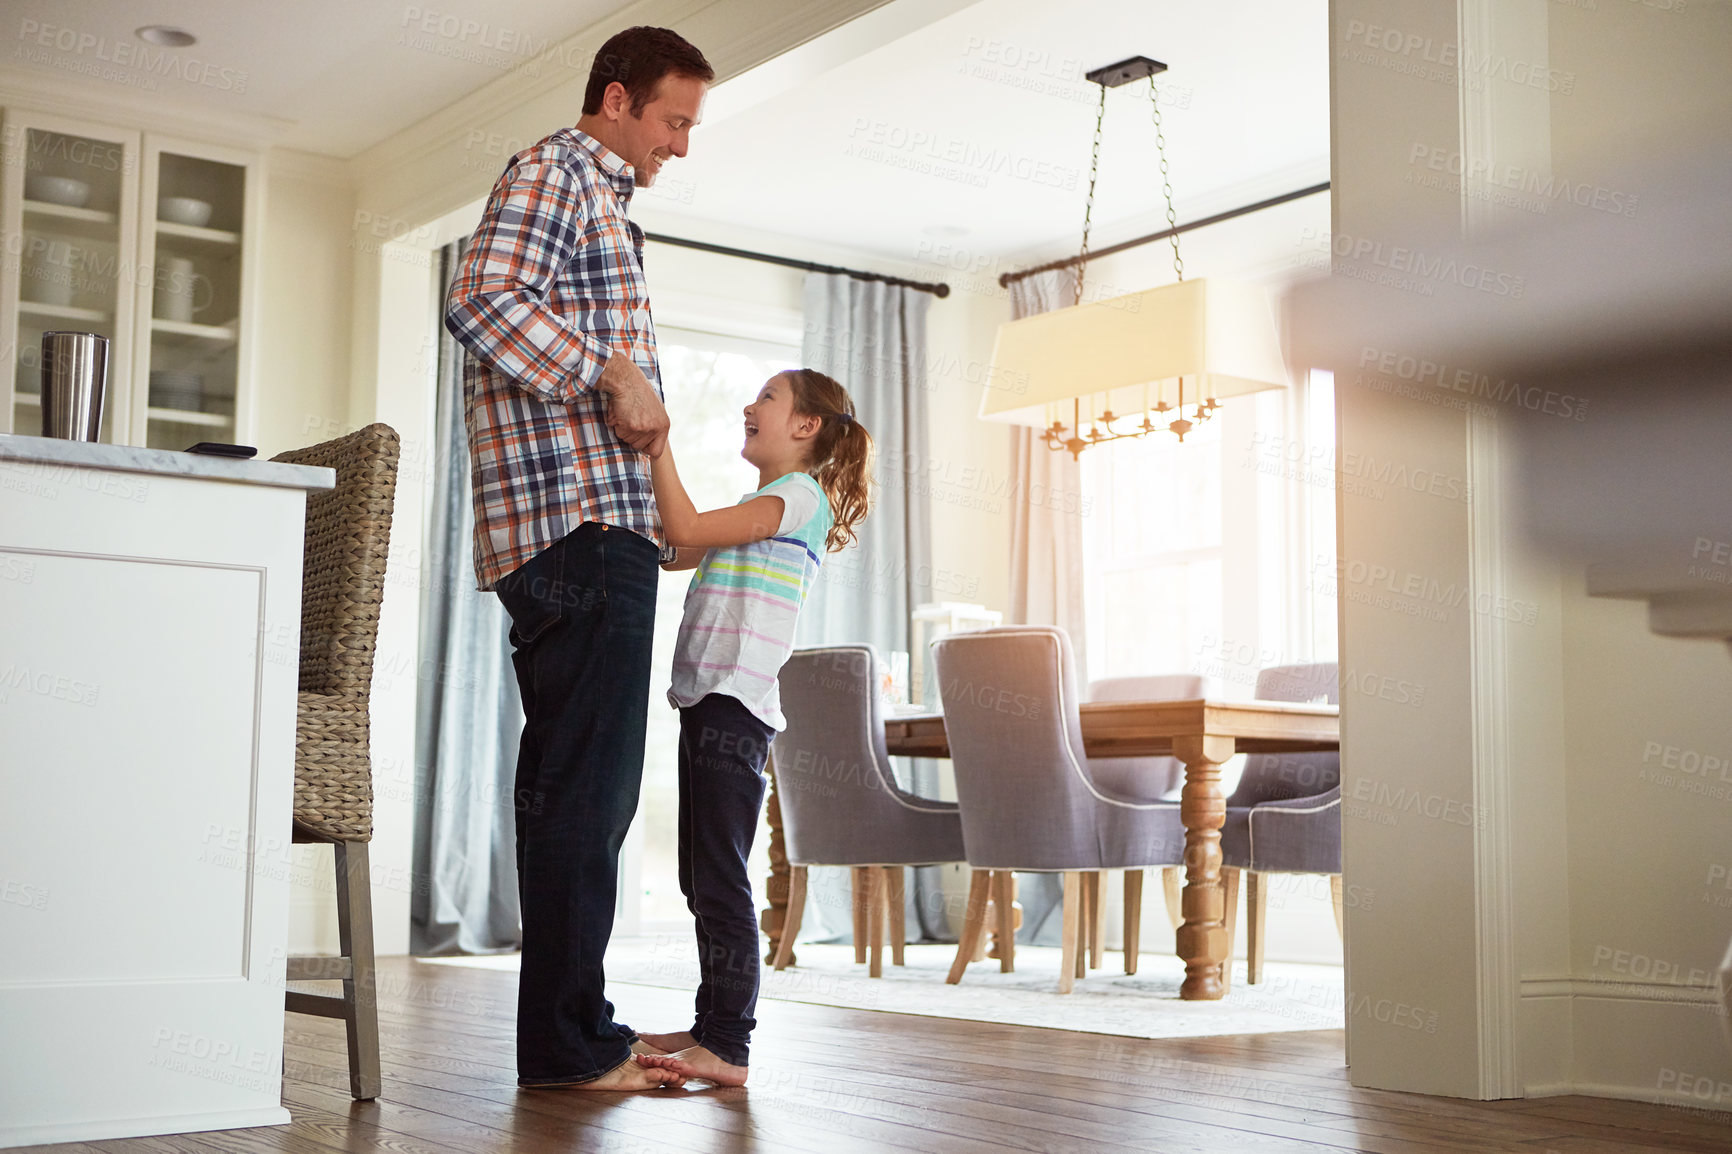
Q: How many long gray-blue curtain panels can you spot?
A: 3